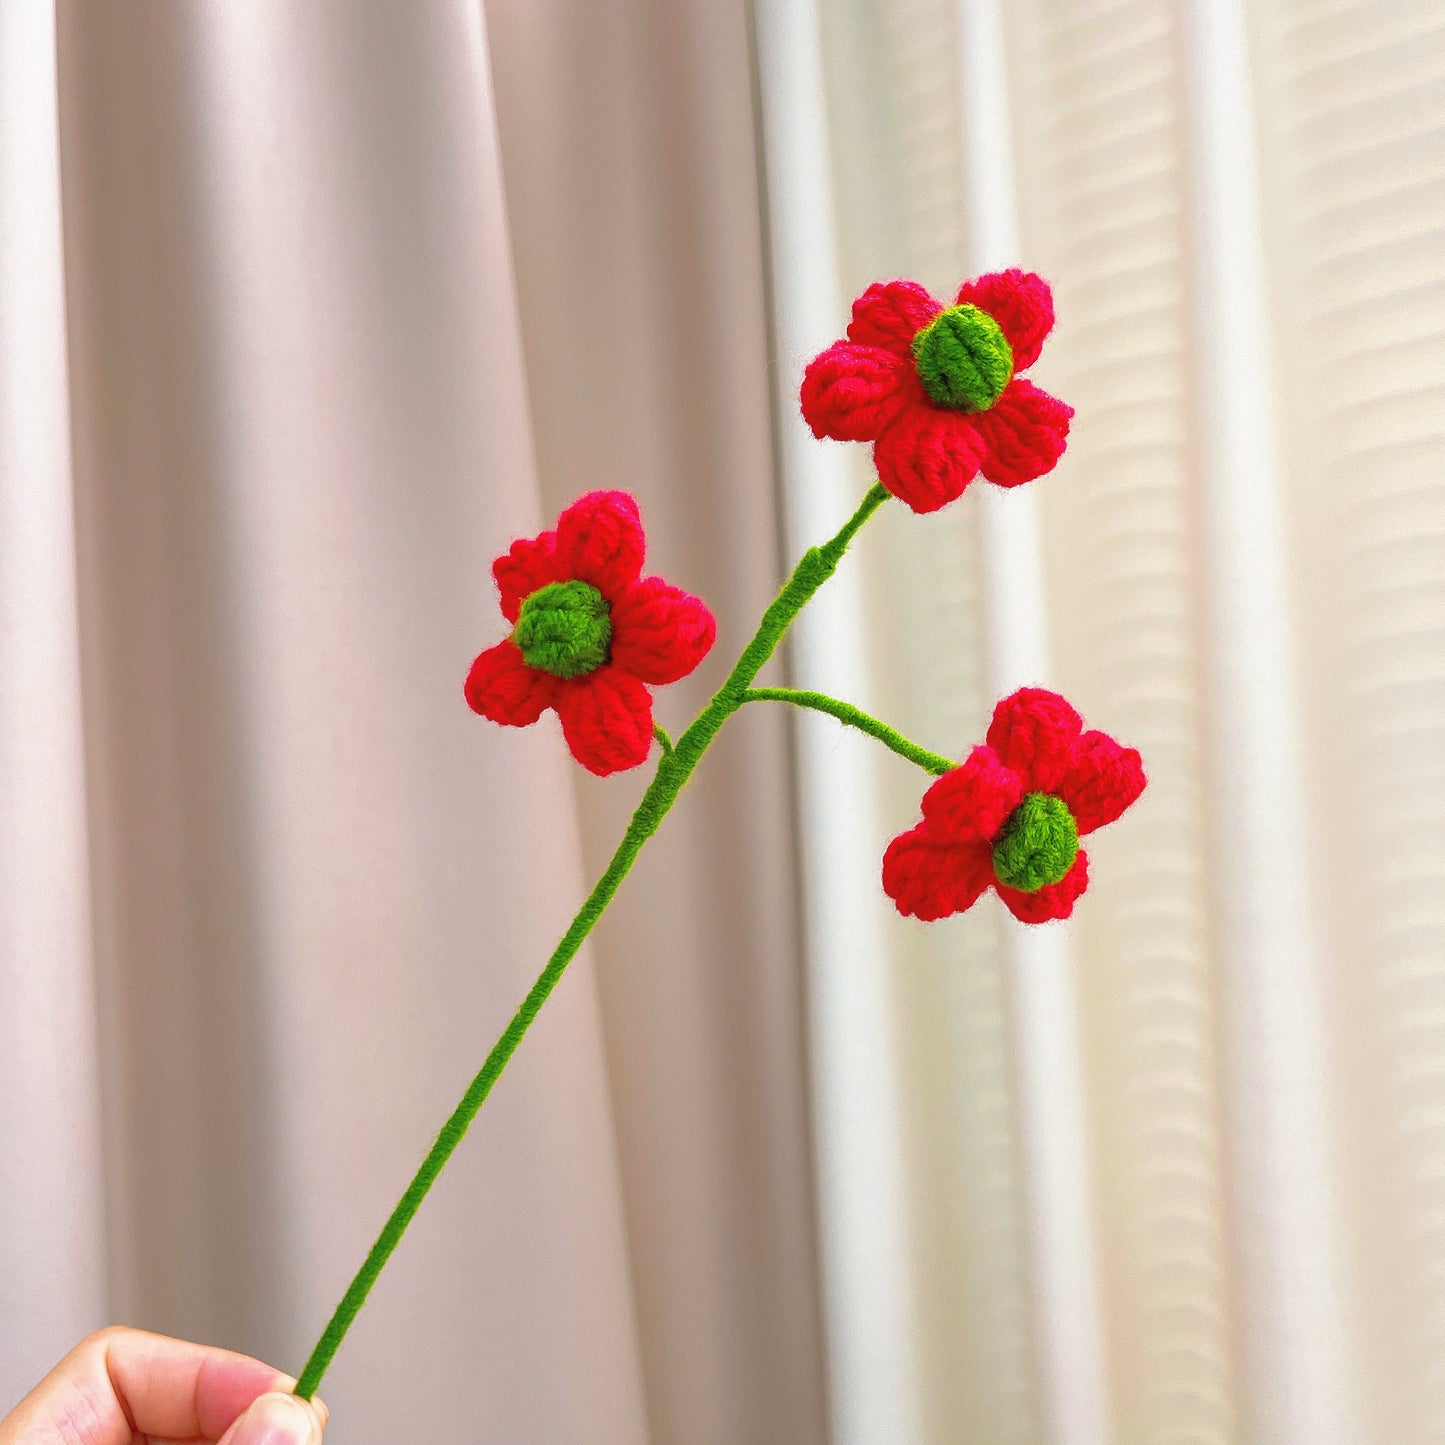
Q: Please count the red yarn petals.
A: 15